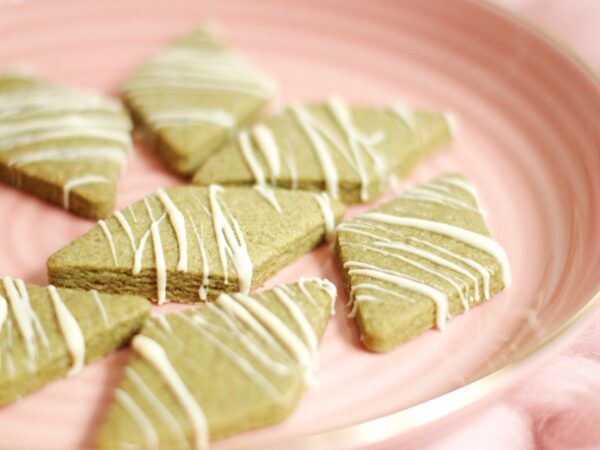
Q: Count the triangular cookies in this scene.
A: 0